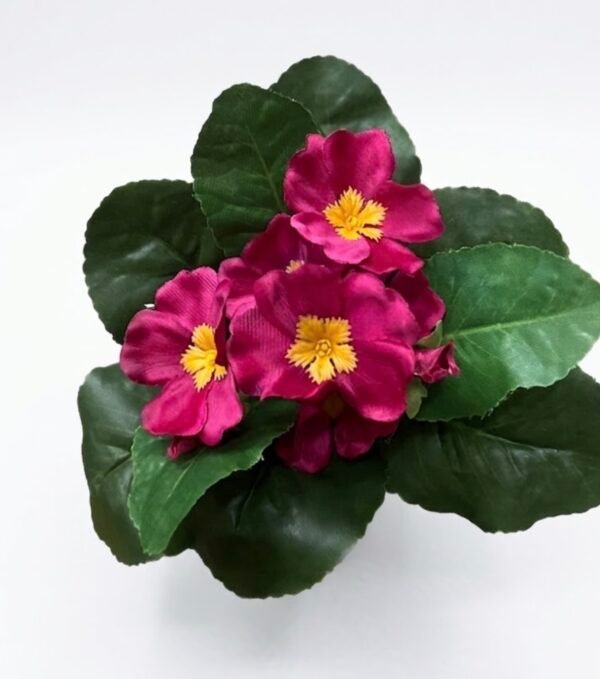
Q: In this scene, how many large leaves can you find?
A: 9